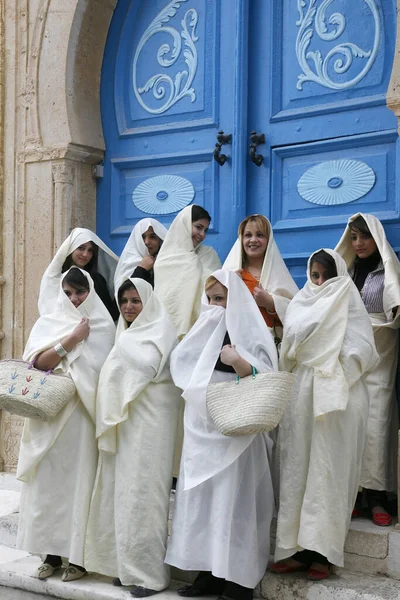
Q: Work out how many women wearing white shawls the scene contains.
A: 9